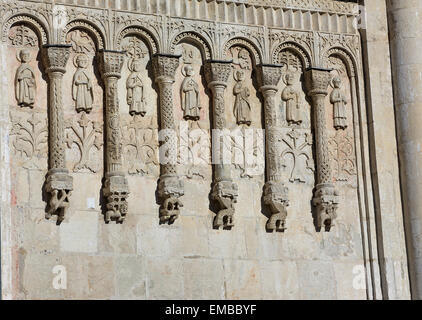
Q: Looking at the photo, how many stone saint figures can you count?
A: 7